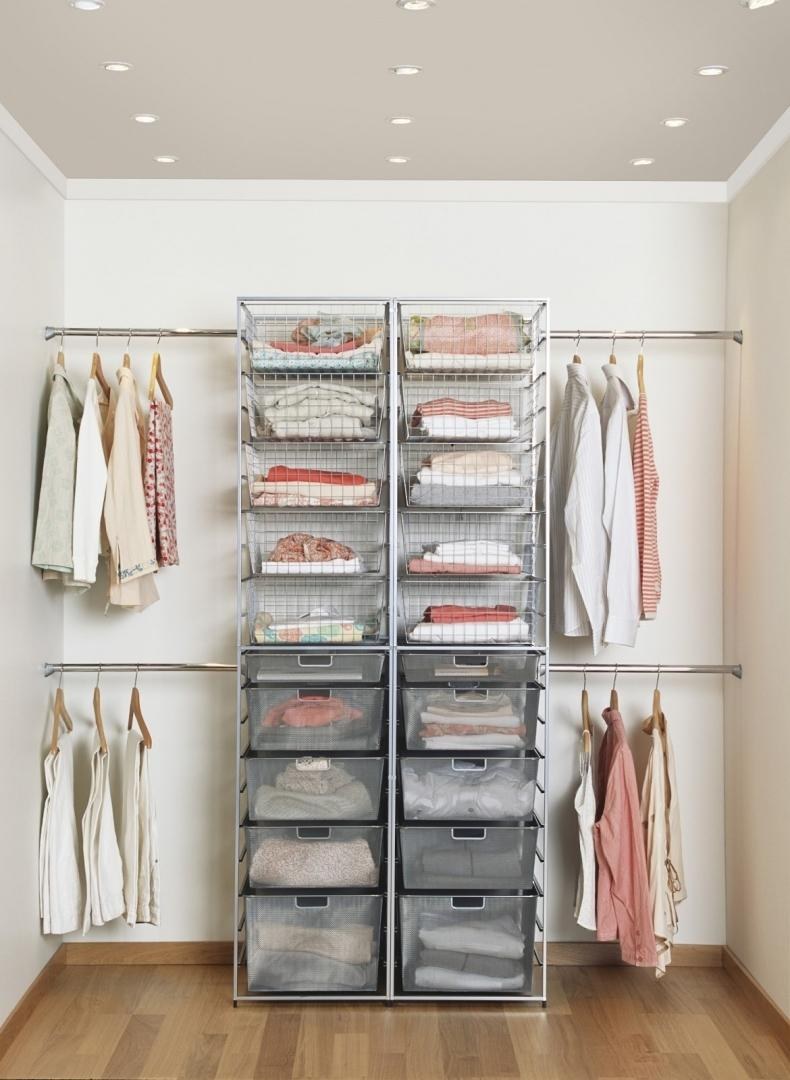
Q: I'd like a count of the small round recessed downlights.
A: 12